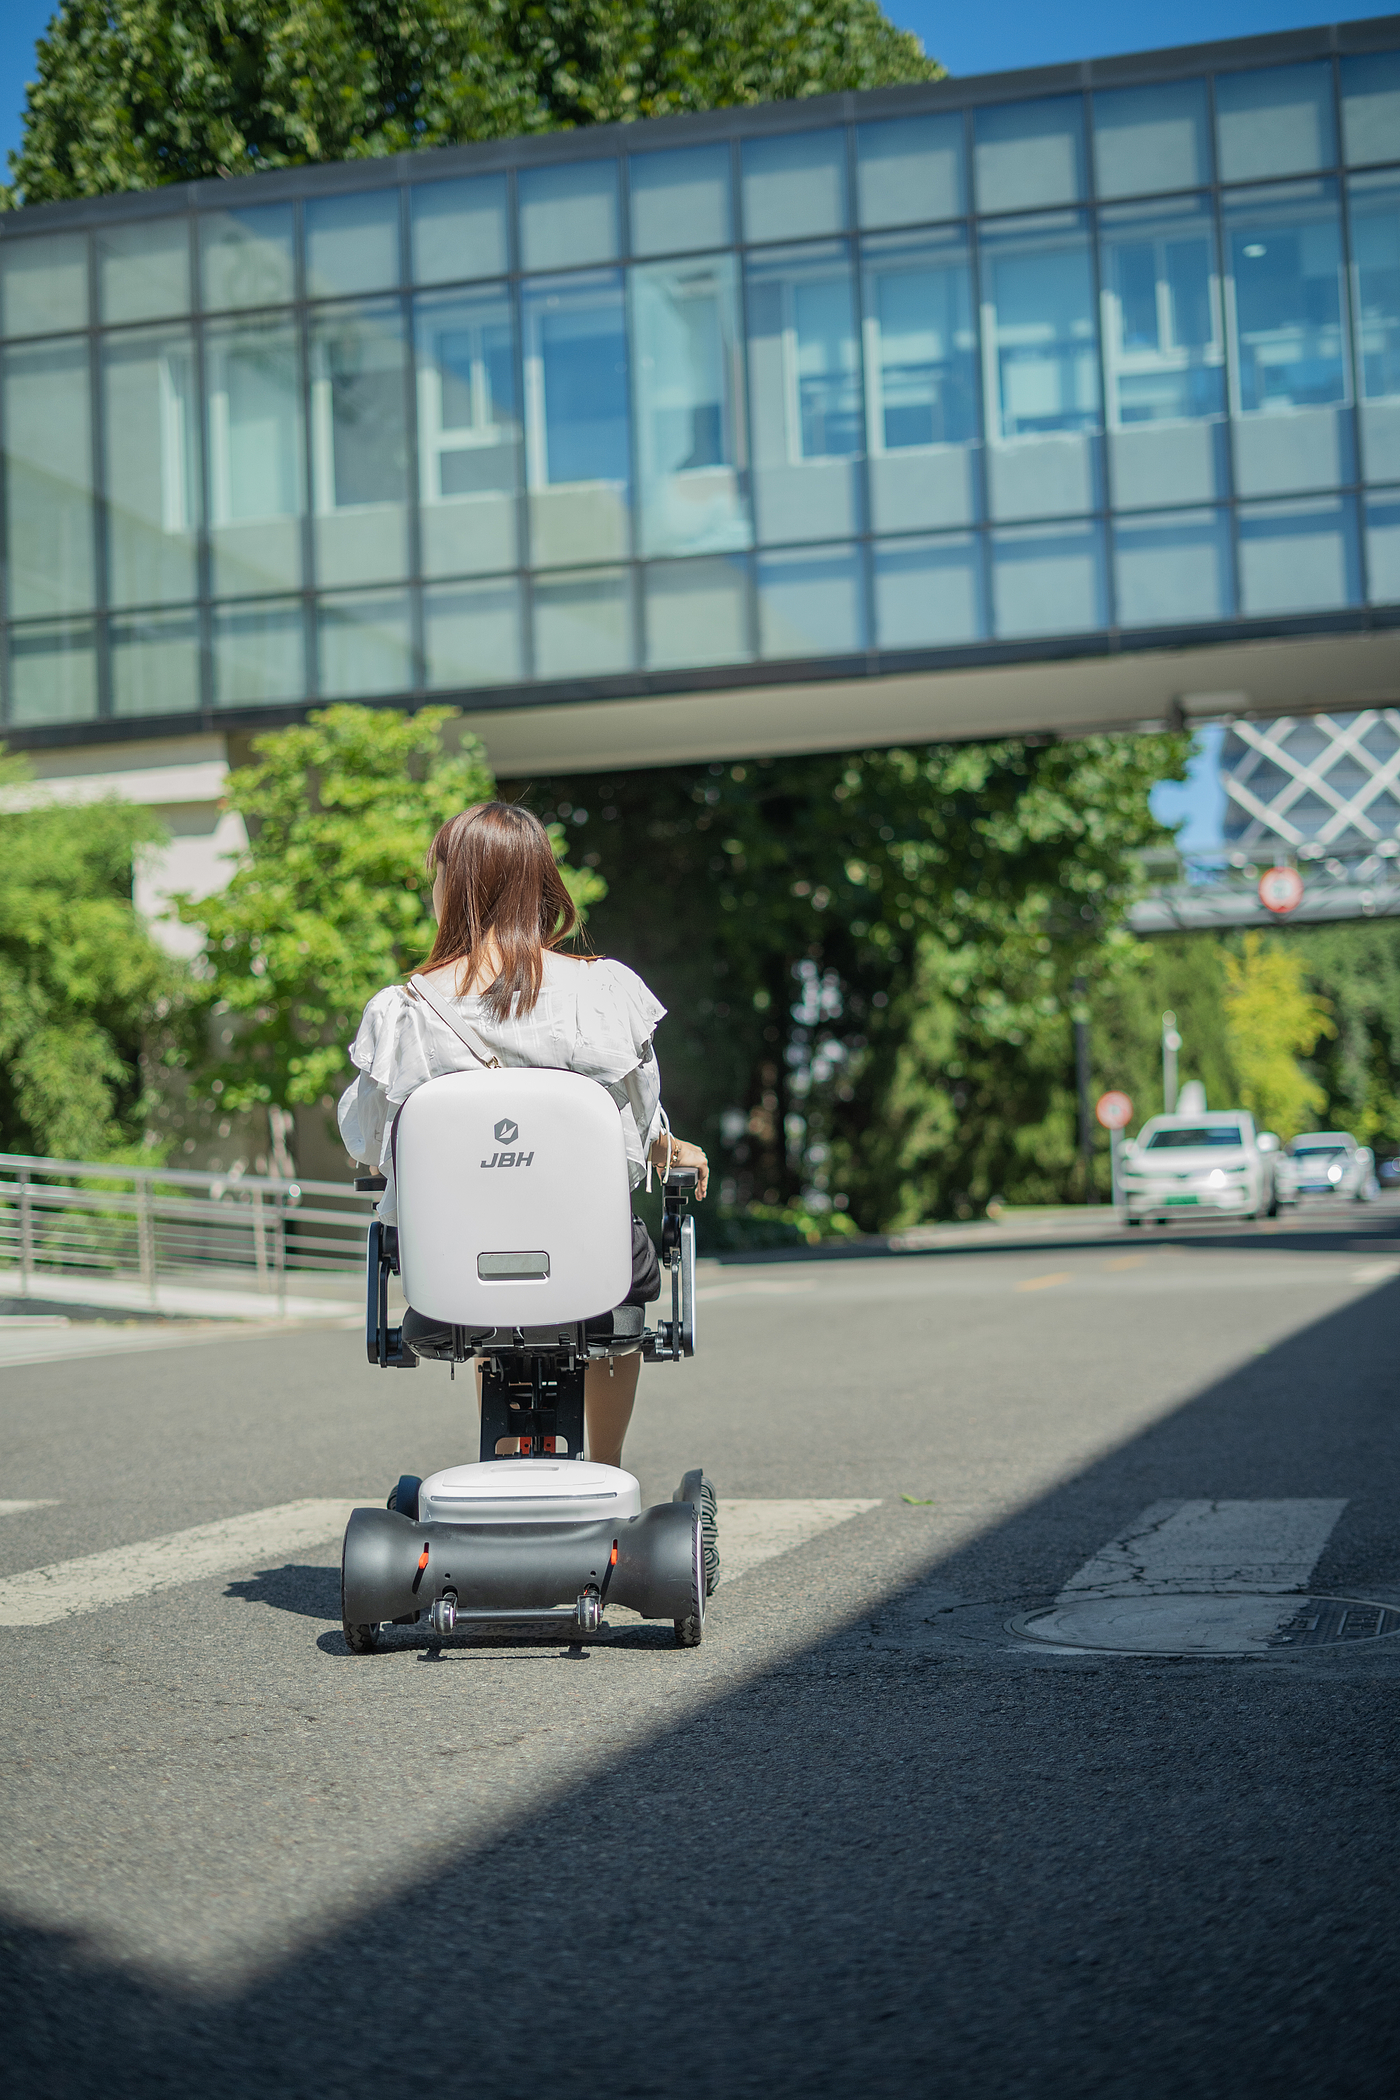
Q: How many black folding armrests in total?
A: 2